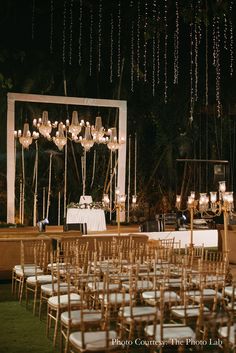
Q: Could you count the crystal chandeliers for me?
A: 7